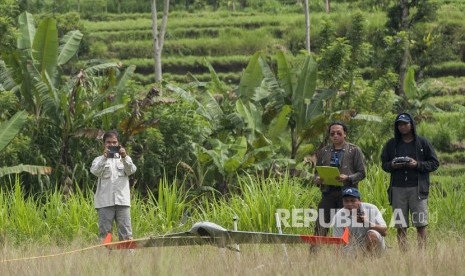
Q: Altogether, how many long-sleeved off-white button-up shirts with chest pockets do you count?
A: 1